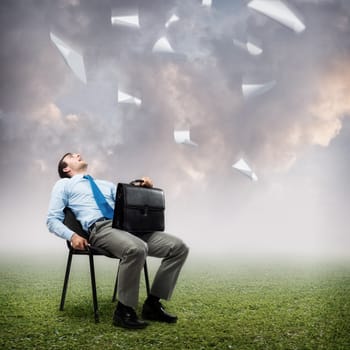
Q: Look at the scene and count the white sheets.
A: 11